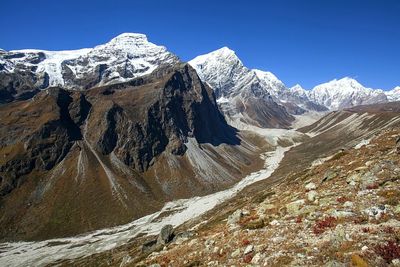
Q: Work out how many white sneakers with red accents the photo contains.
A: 0